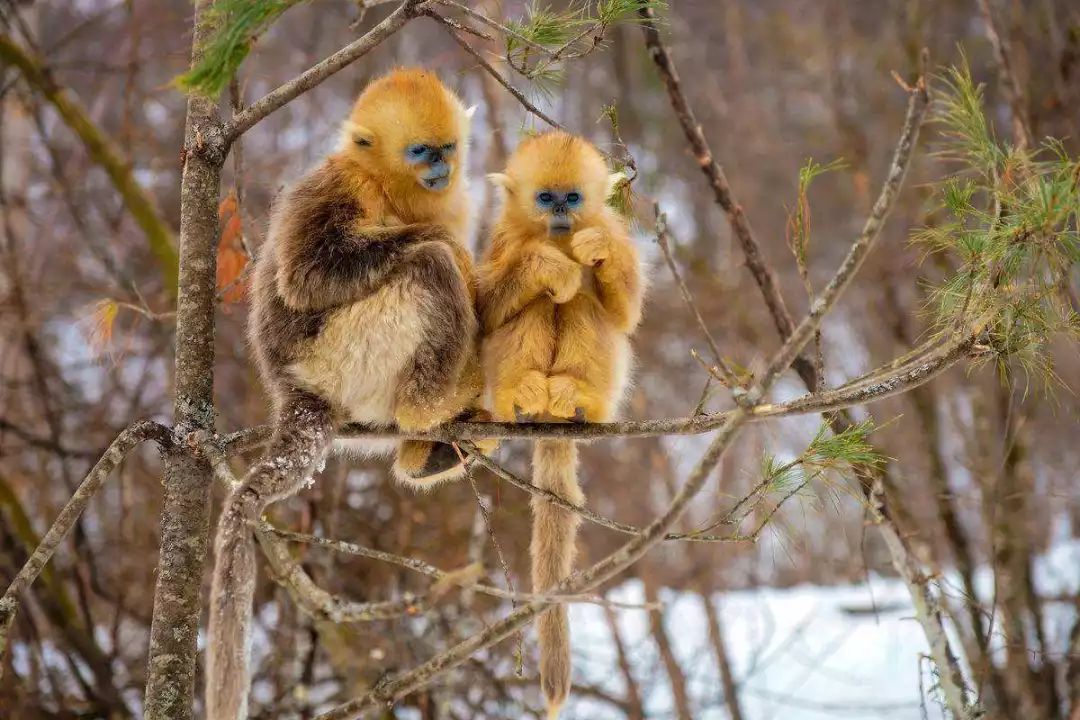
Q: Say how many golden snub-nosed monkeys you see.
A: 2